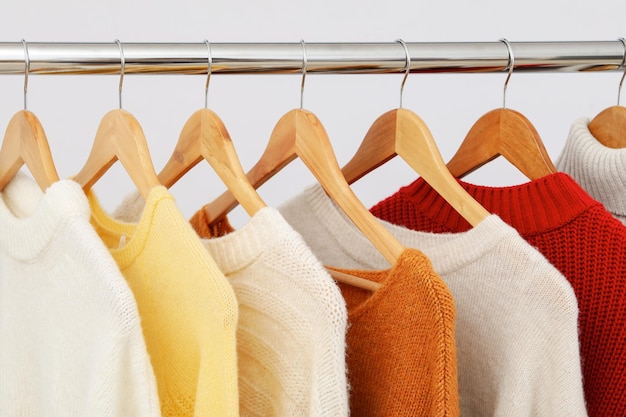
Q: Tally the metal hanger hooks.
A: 7